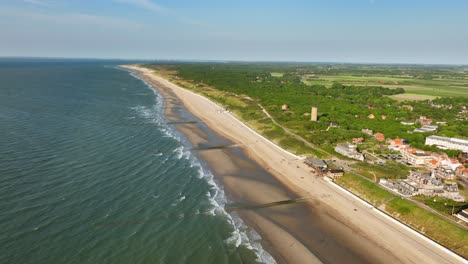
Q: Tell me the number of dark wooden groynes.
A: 3